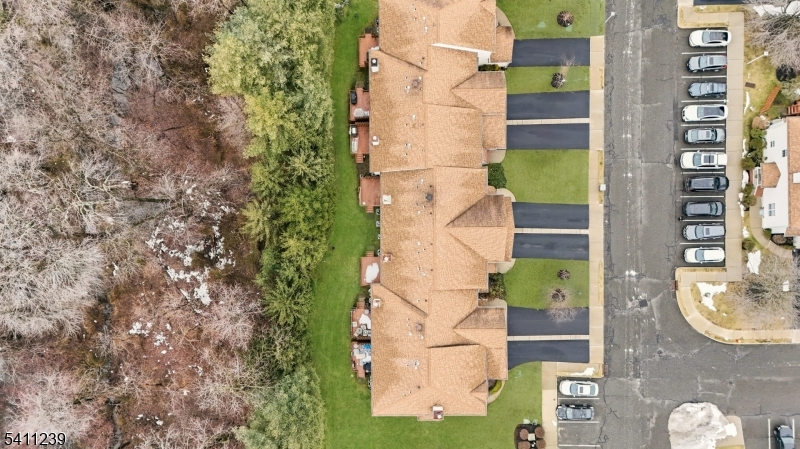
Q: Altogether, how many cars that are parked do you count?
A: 13